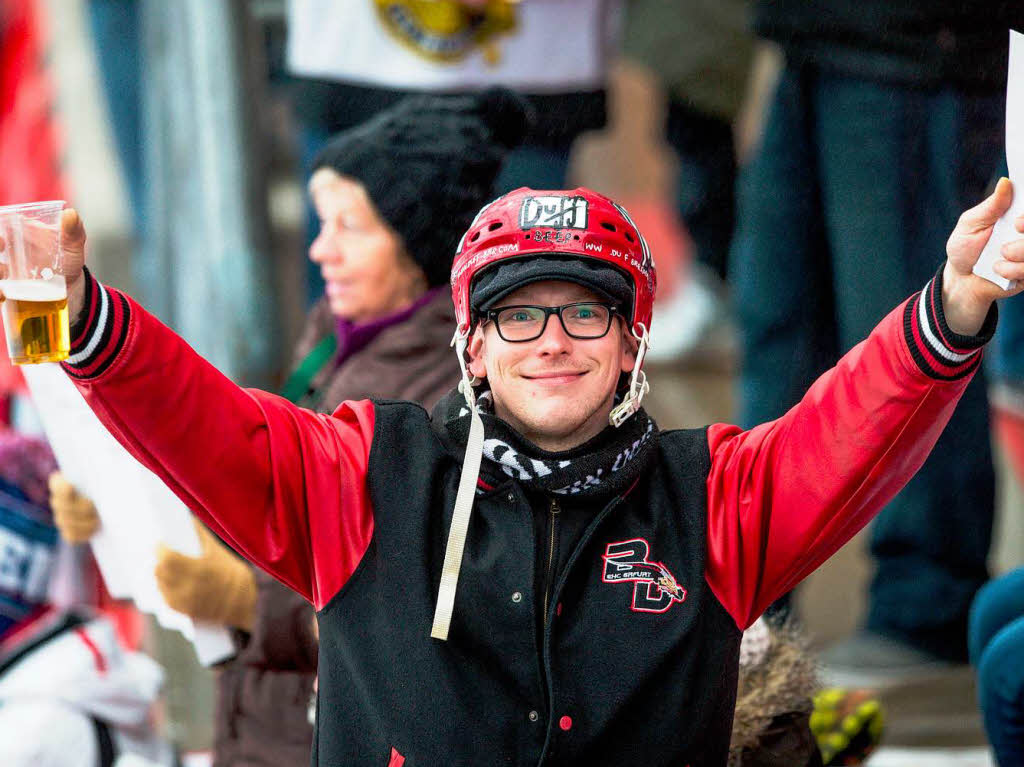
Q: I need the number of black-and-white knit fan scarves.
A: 1